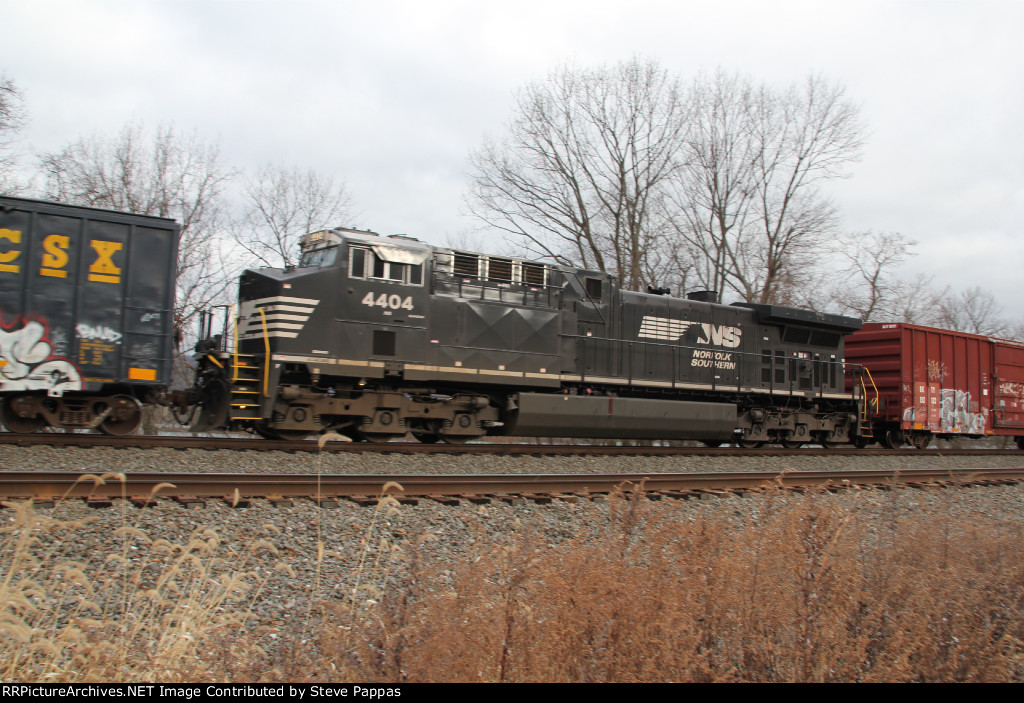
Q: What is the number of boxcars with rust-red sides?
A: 1